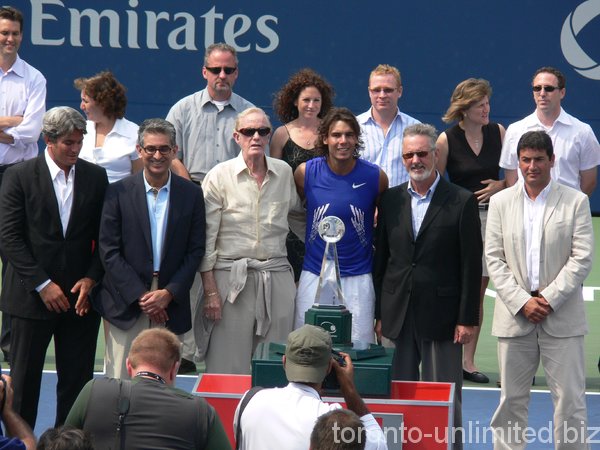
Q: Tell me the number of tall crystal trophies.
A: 1